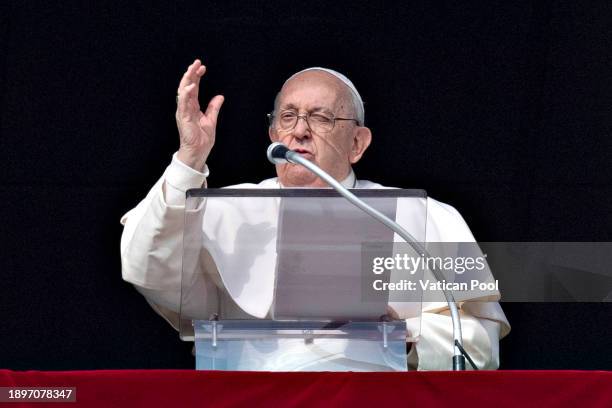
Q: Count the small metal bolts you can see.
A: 2